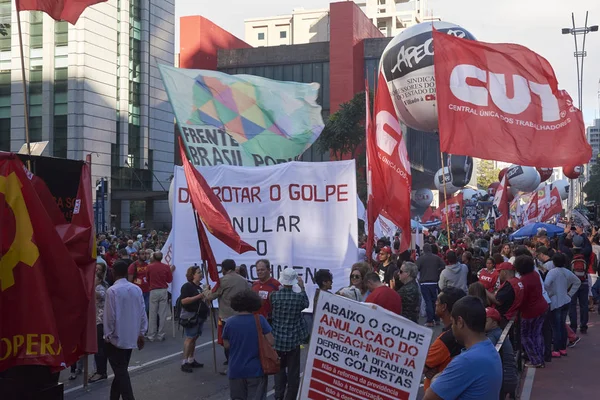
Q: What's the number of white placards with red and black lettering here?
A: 2